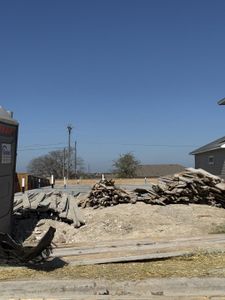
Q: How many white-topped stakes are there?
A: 6